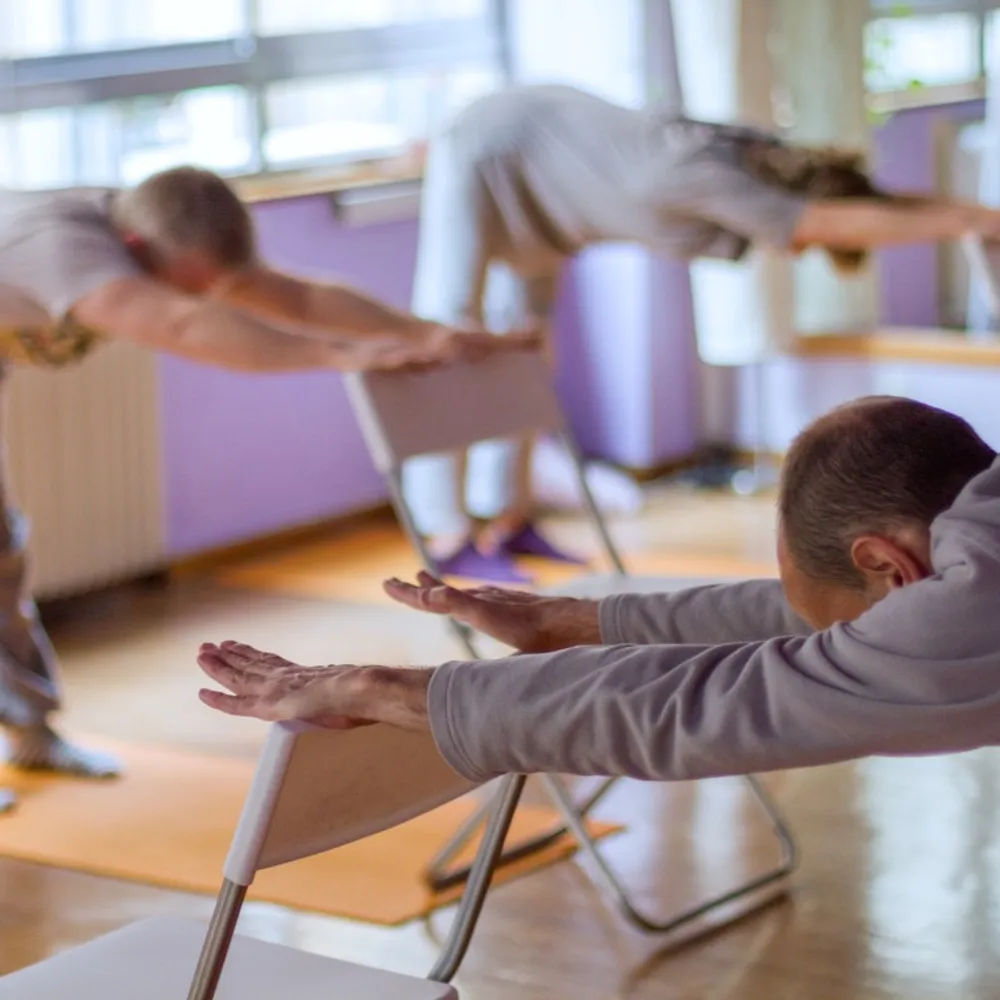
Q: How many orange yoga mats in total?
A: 2